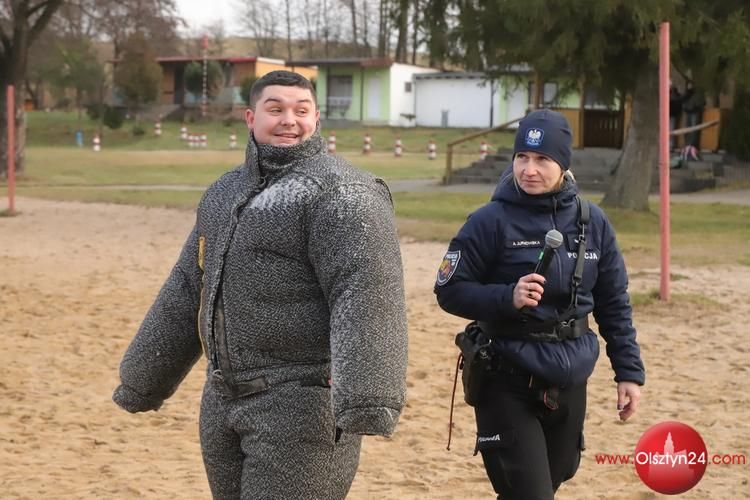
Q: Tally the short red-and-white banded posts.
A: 12